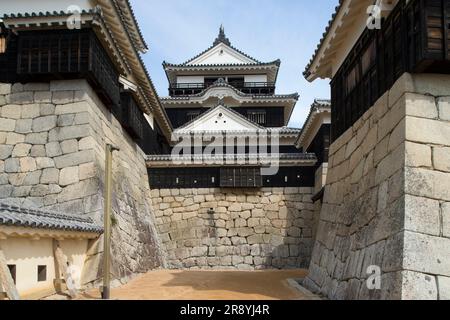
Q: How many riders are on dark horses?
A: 0